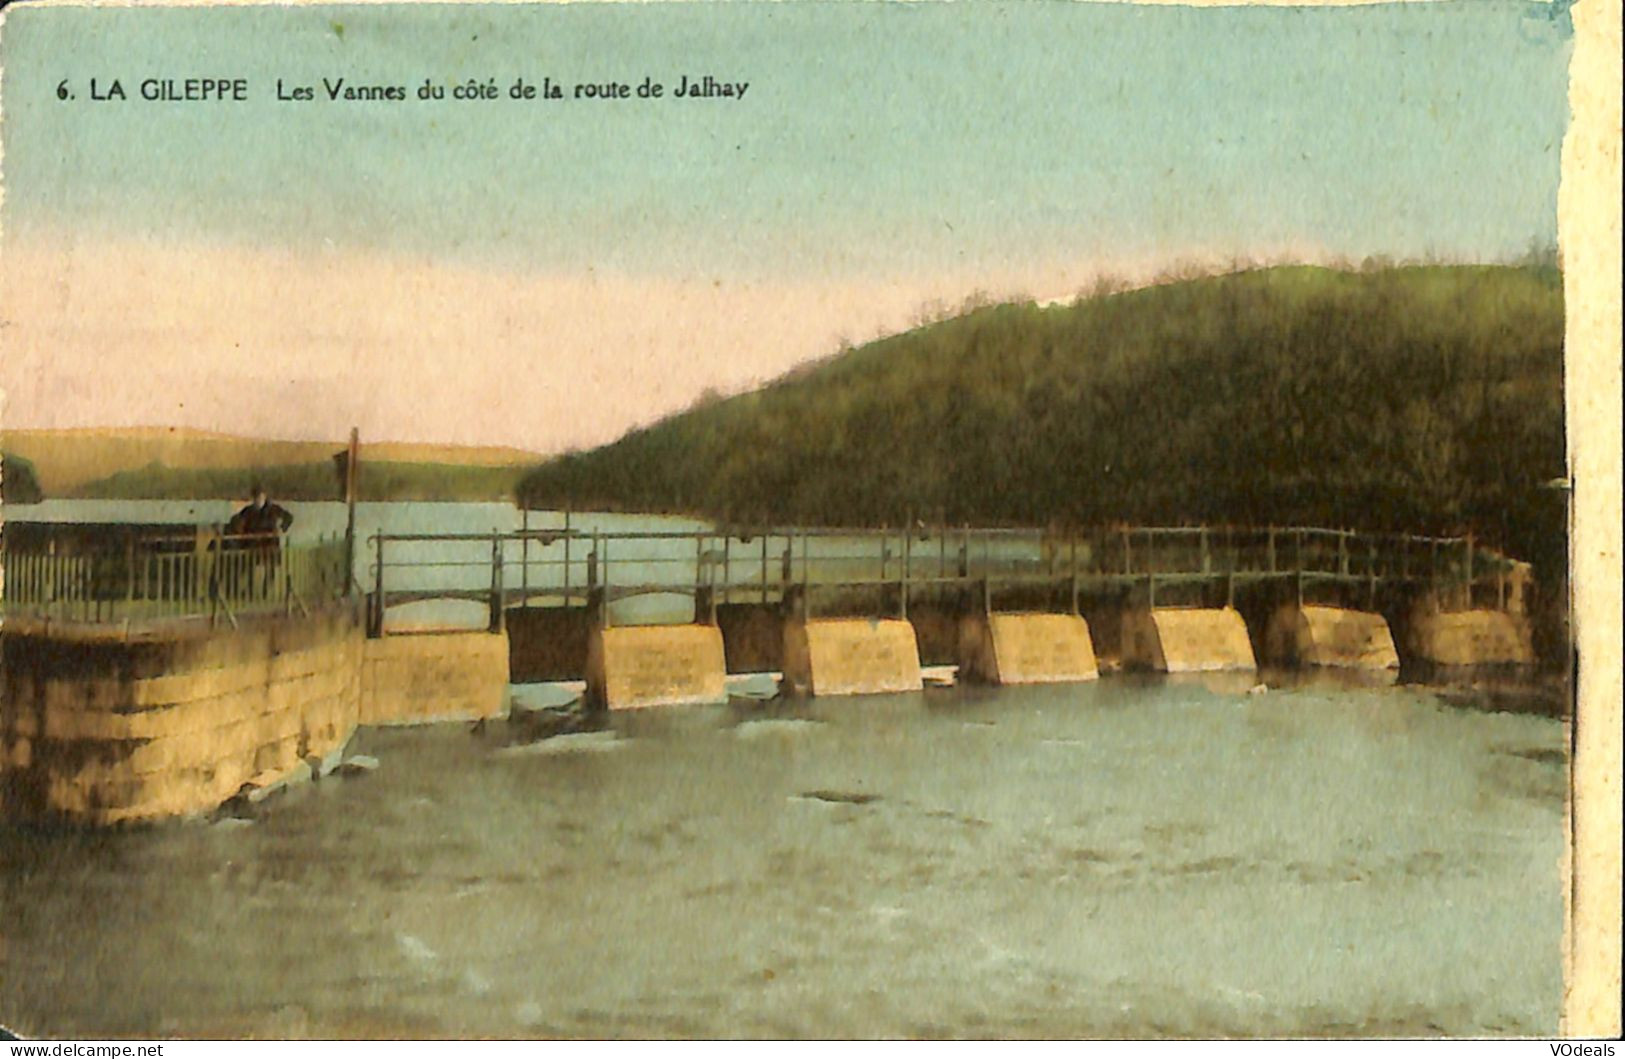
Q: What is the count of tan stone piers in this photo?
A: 7